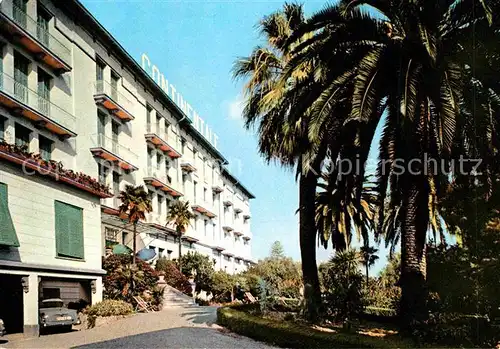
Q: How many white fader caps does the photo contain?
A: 0